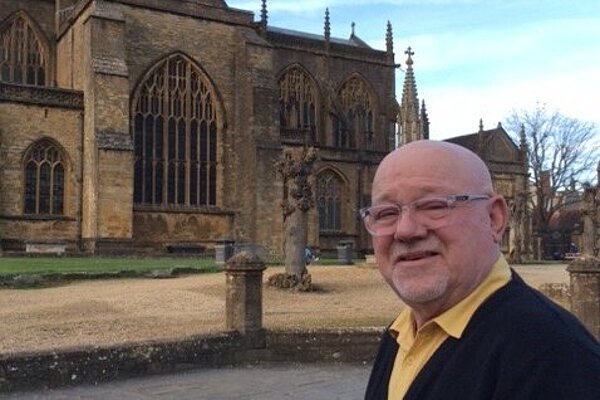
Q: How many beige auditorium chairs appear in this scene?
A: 0